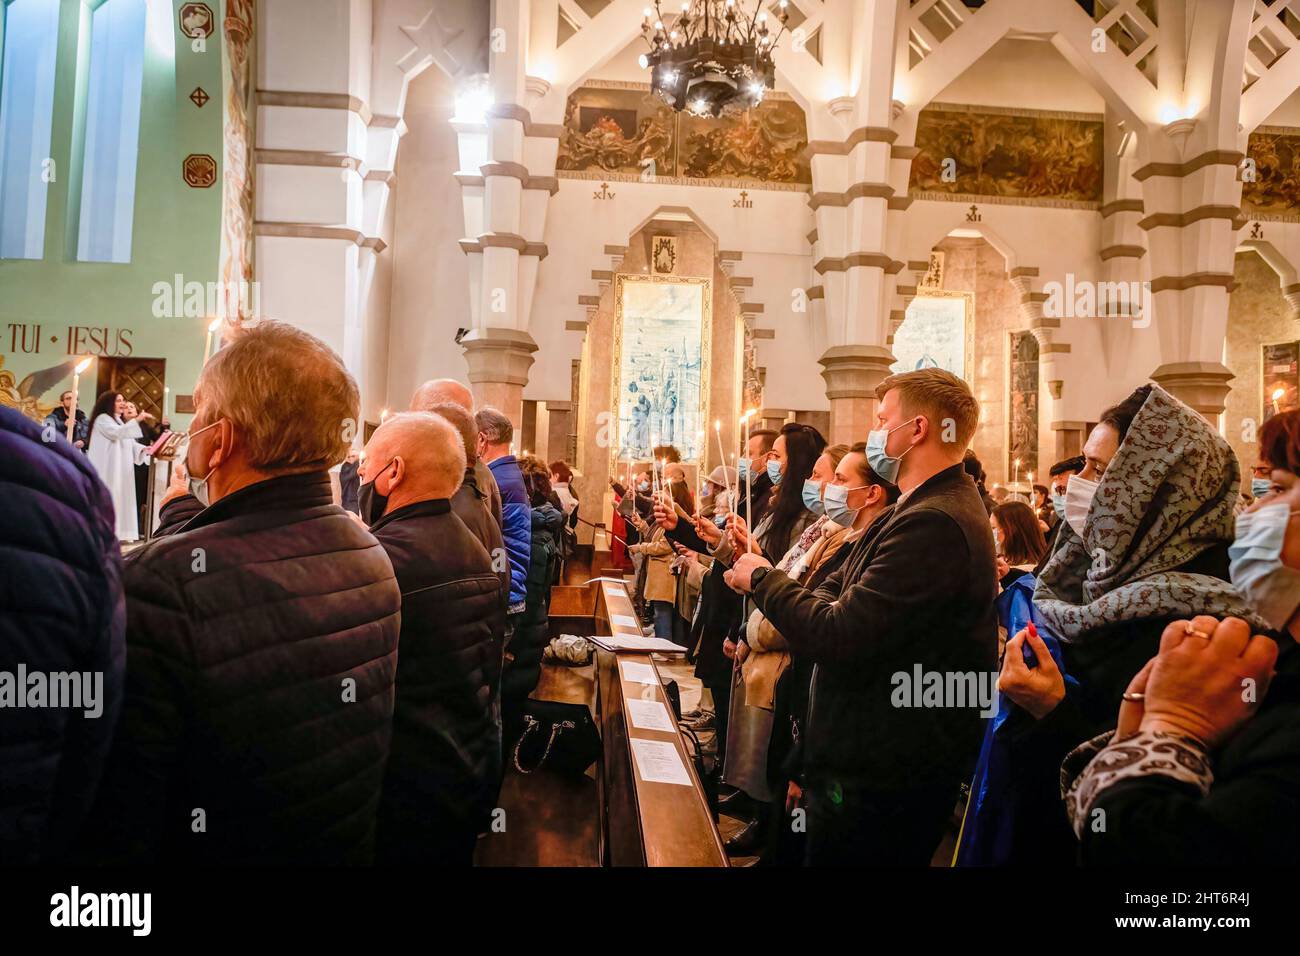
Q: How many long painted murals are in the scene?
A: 3